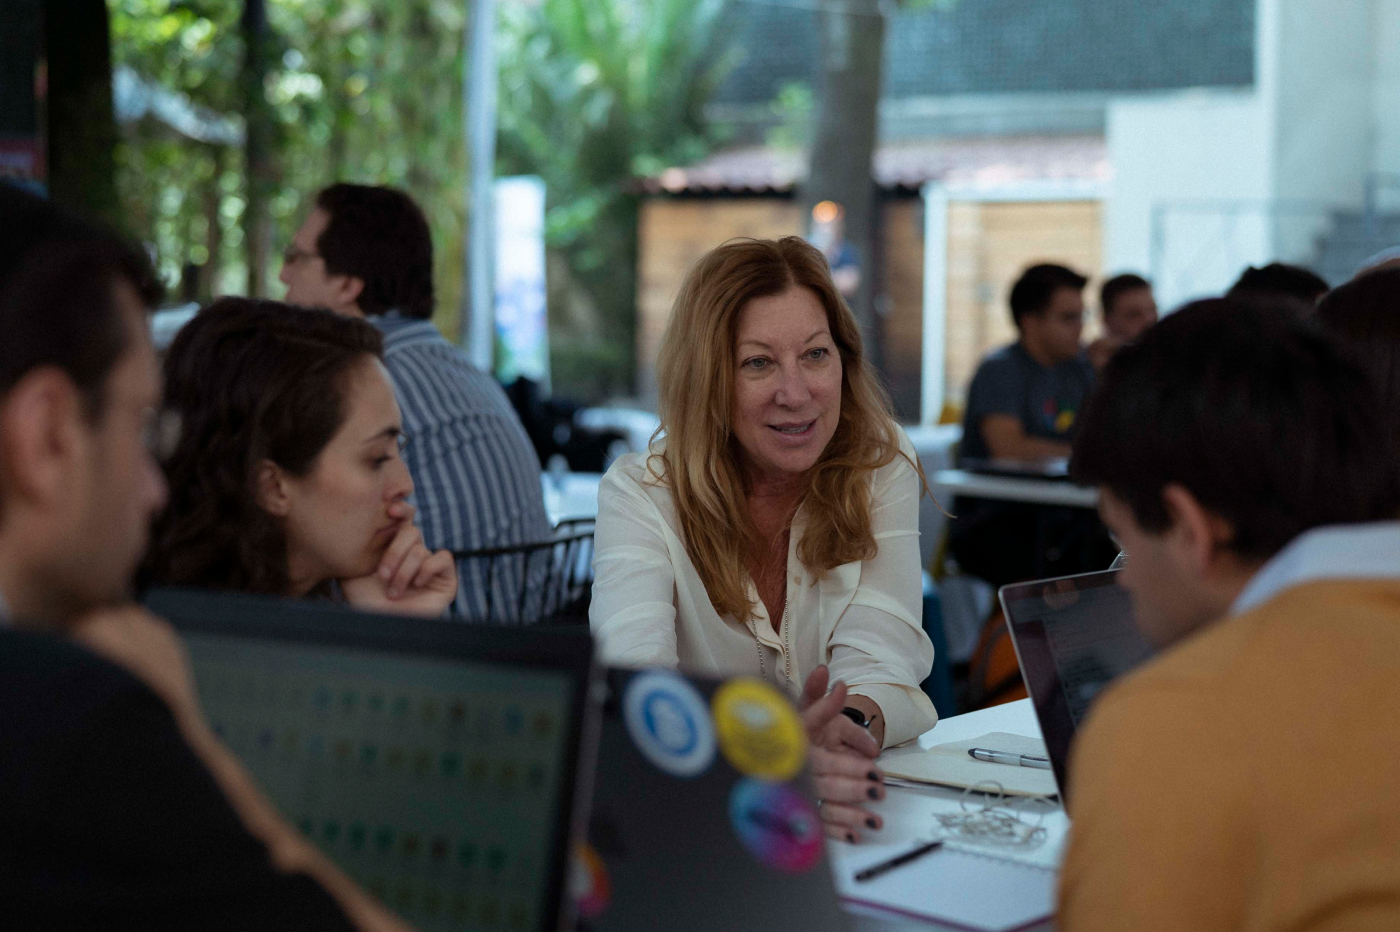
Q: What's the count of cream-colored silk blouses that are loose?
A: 1